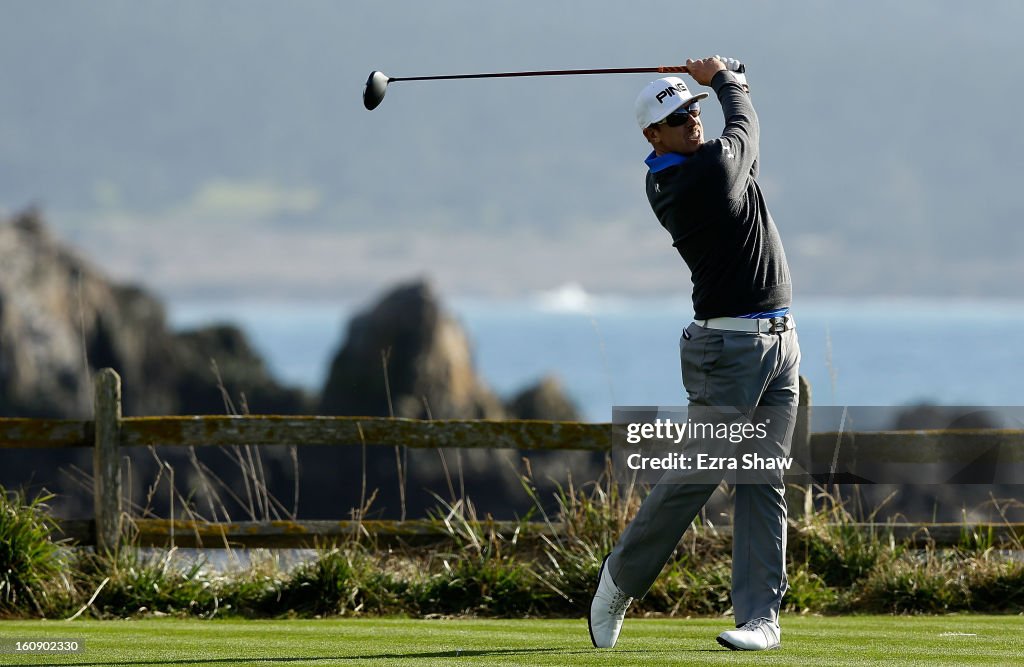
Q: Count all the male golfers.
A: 1